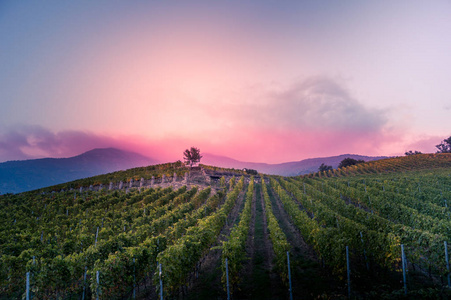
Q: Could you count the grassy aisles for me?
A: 3